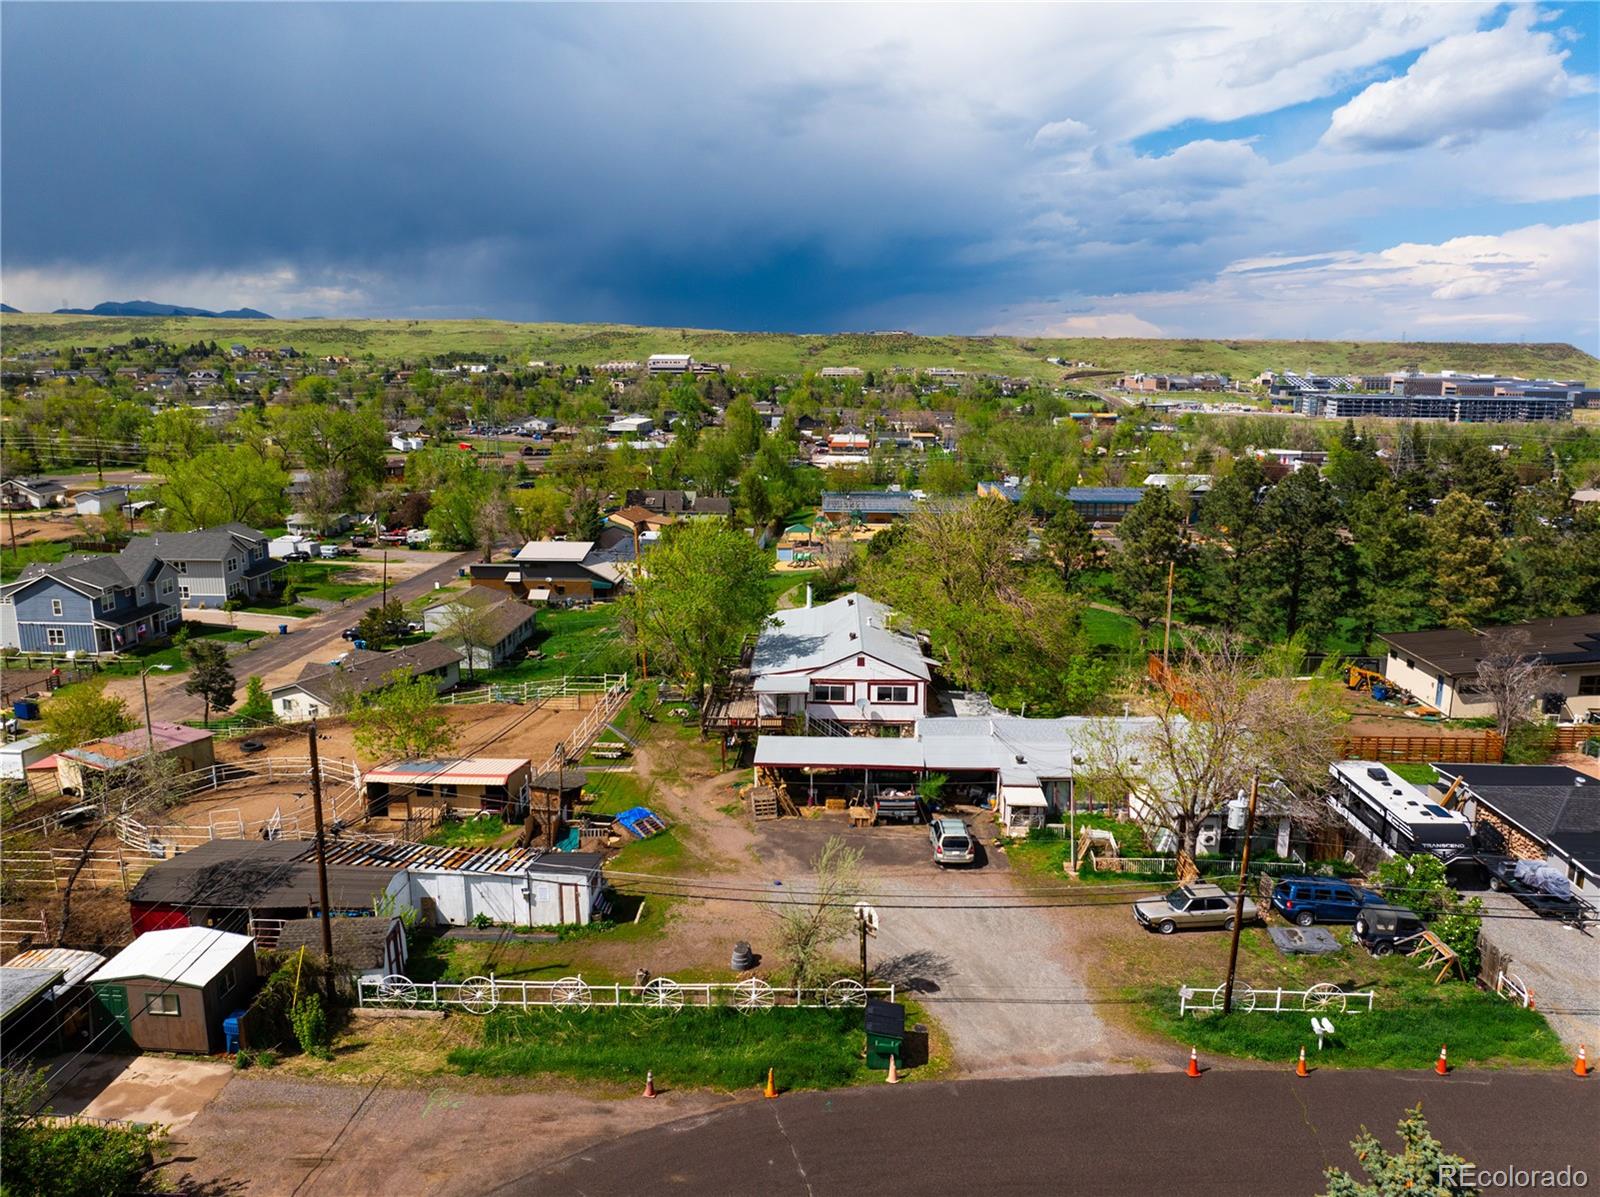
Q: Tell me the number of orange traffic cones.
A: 7